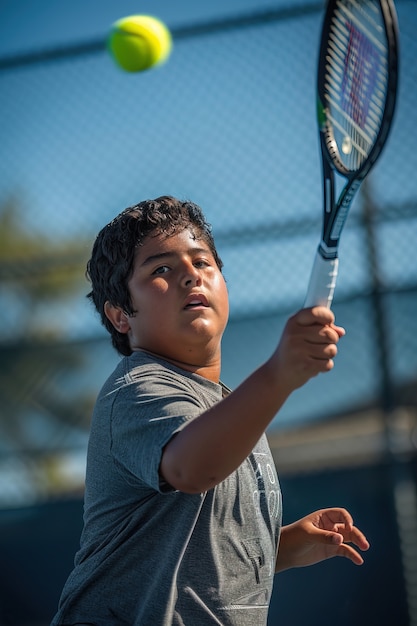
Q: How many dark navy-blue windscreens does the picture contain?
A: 1